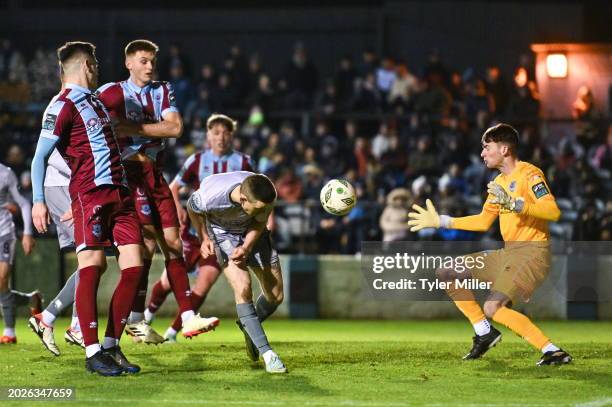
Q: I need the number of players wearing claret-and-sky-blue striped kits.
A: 3